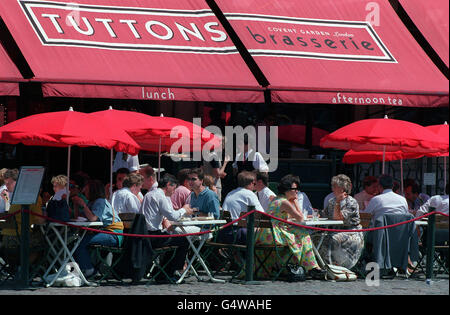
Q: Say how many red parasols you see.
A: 6